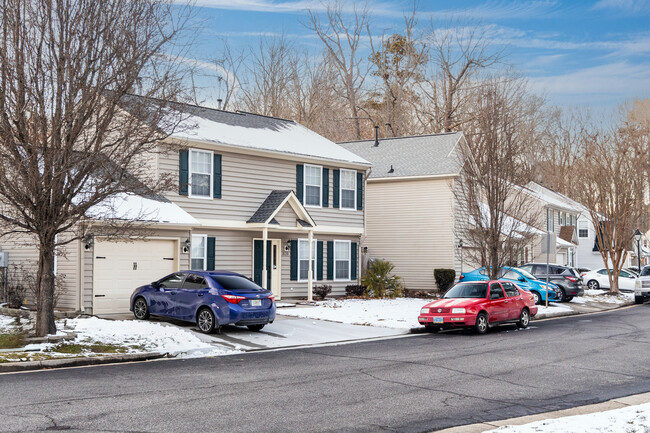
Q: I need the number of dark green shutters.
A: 11